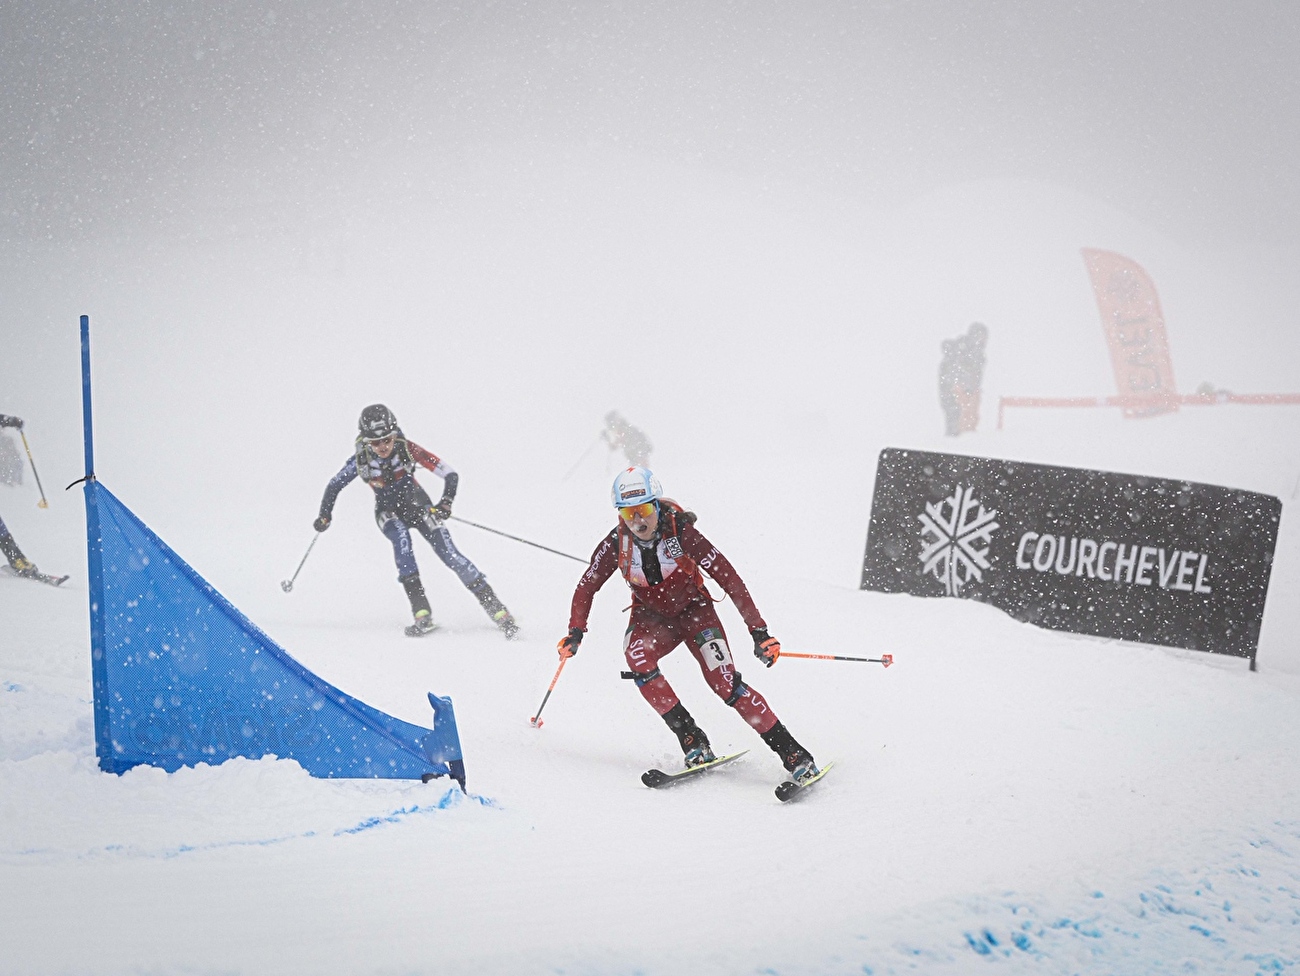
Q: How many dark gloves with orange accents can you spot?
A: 2